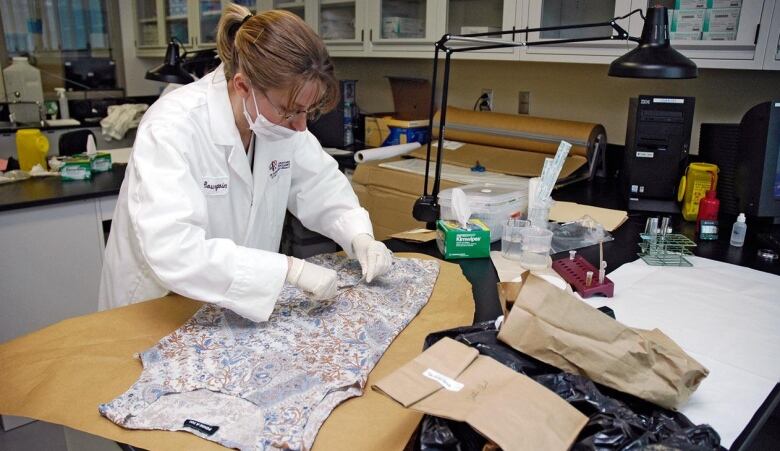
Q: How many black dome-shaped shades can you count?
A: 2